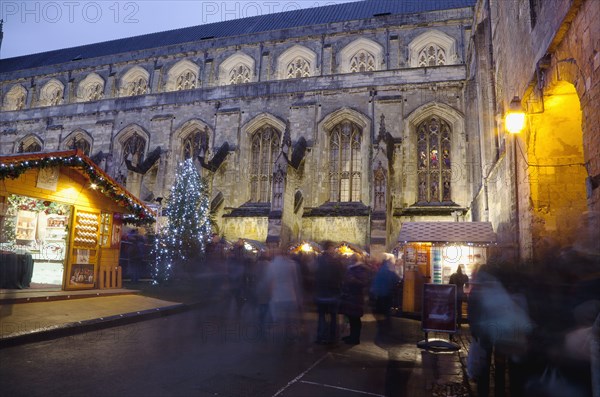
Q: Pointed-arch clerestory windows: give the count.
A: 9